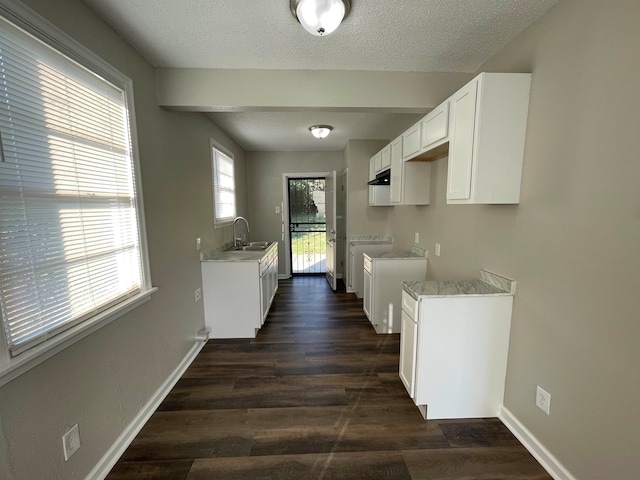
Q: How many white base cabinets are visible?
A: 4